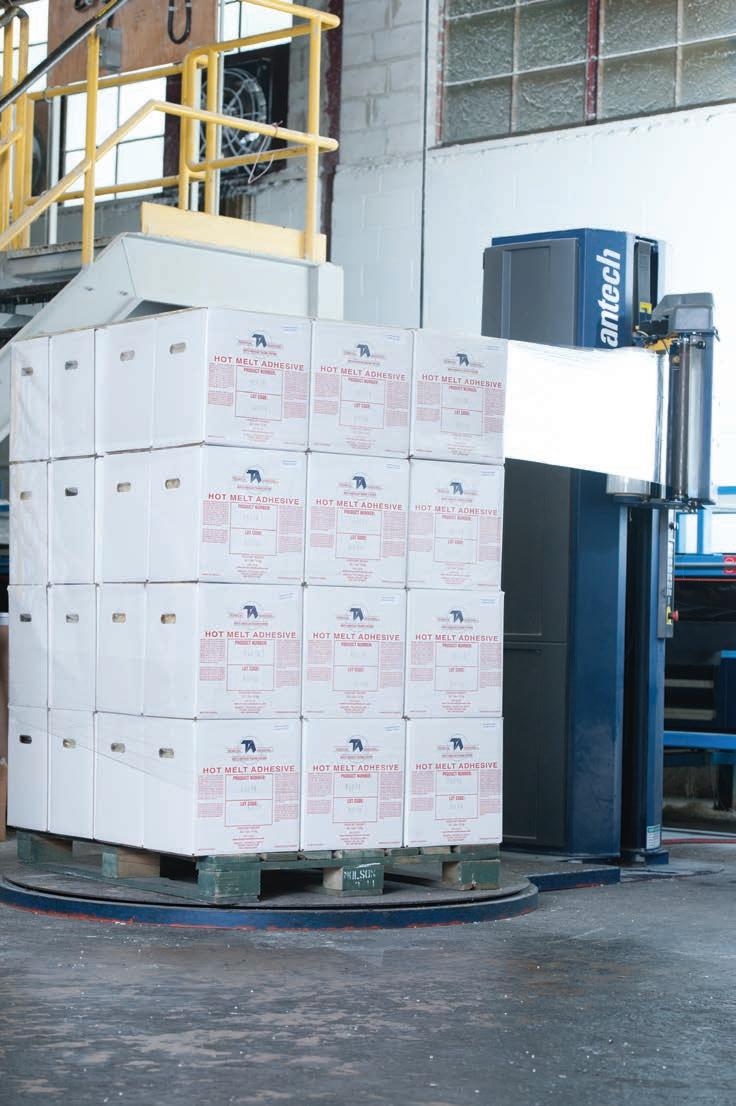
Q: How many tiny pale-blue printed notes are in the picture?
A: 12